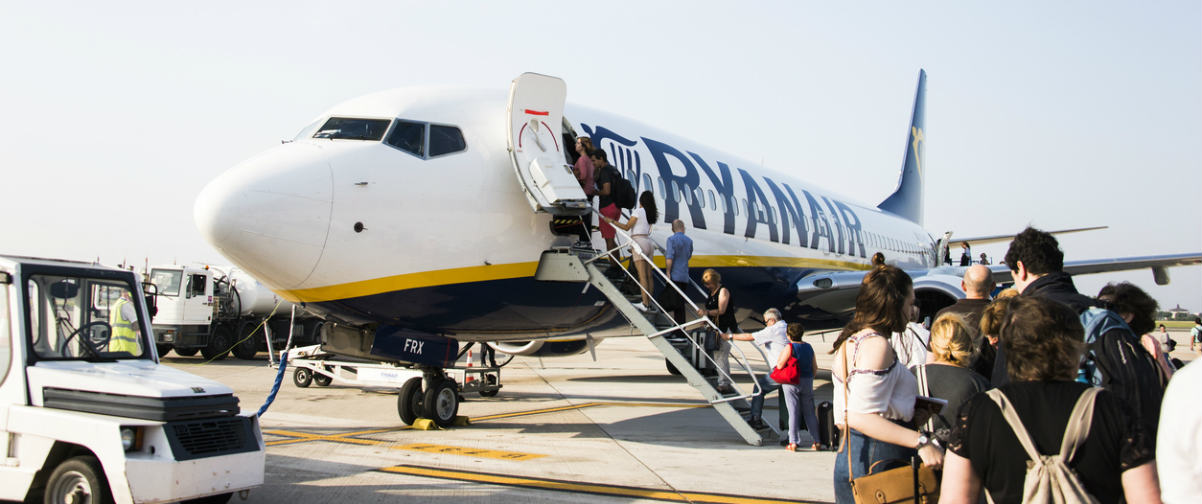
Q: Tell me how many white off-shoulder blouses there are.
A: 1